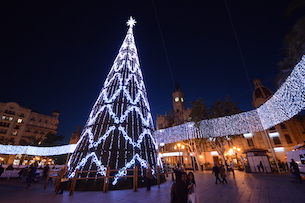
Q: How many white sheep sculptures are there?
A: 0